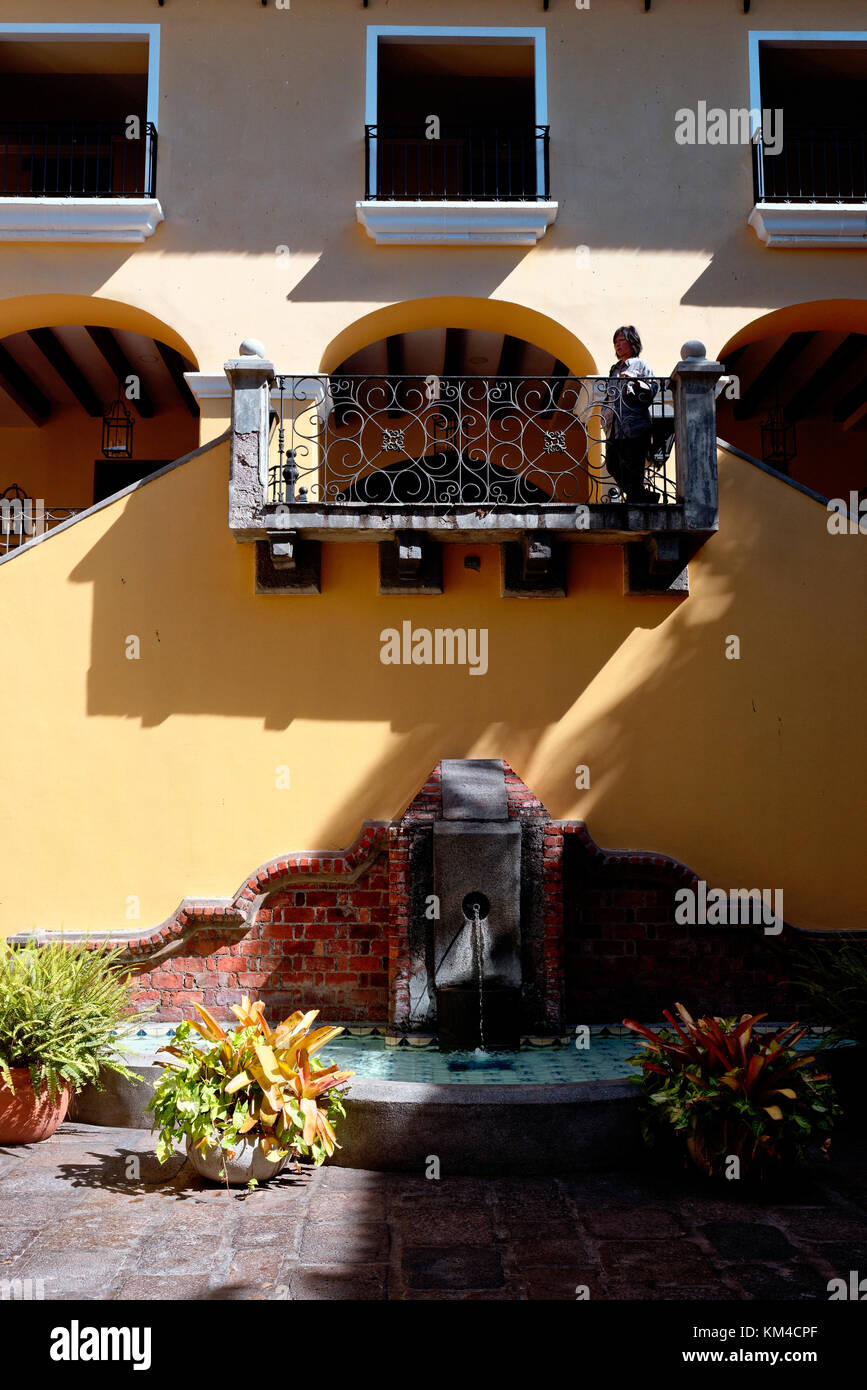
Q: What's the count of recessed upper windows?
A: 3